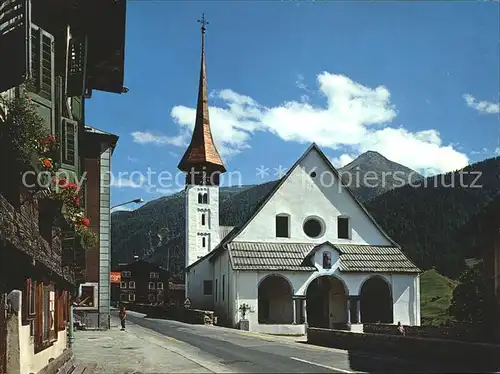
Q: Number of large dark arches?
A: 3